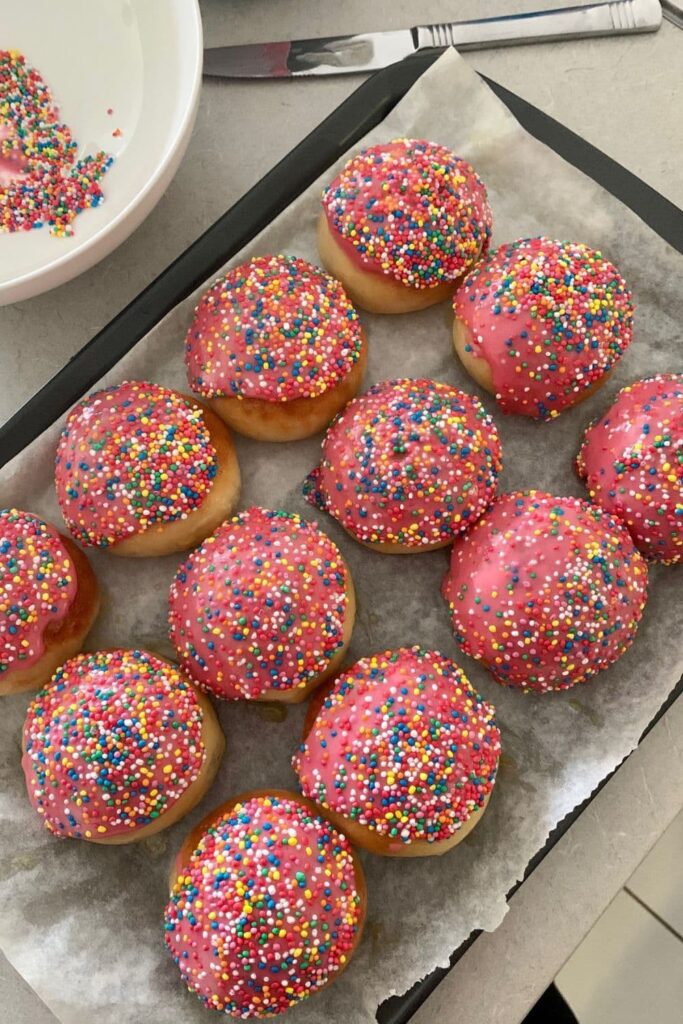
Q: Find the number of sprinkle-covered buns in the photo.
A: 12